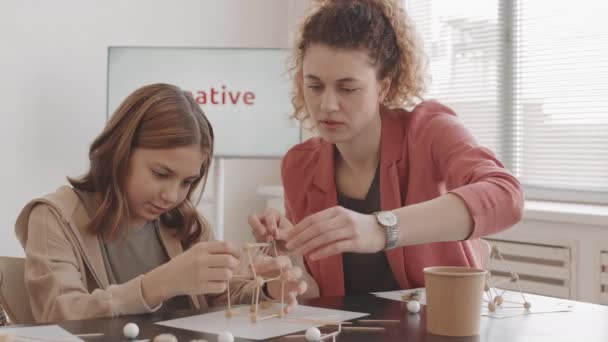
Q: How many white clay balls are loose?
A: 4